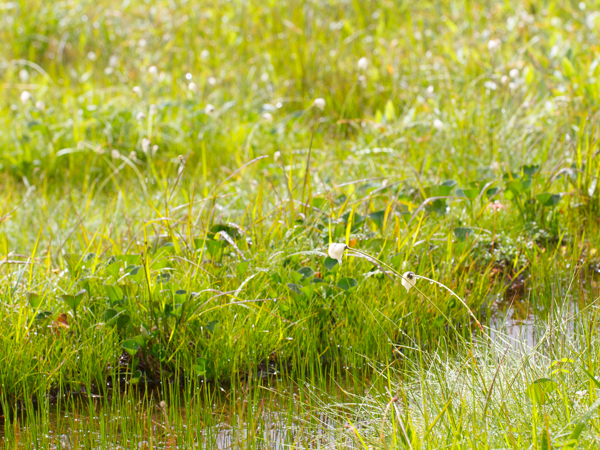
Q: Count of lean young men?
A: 0